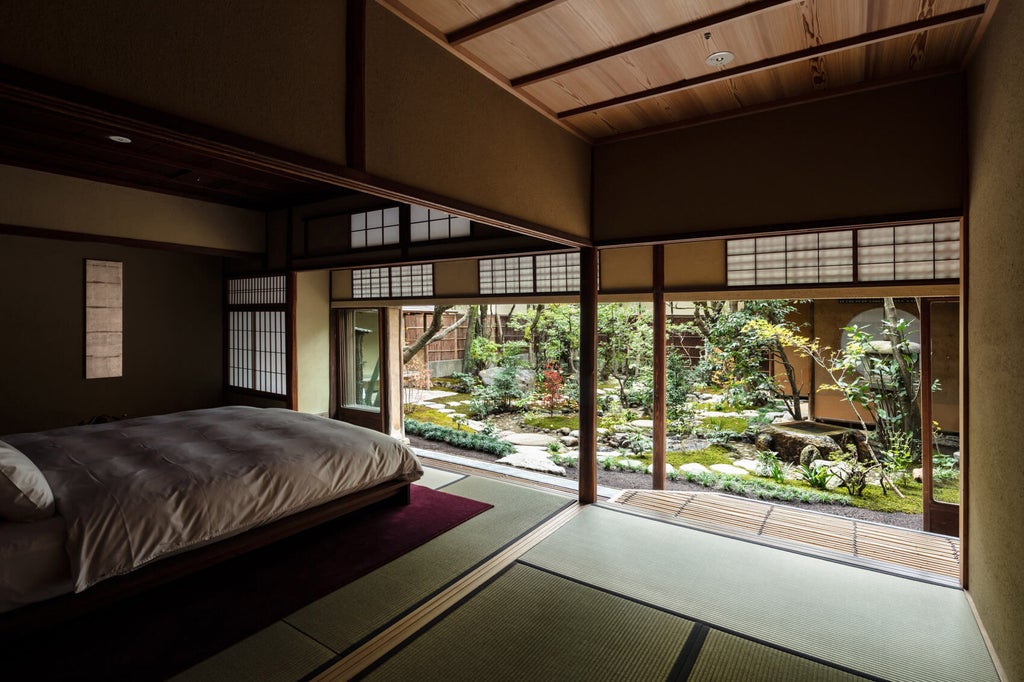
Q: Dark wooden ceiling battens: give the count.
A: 3